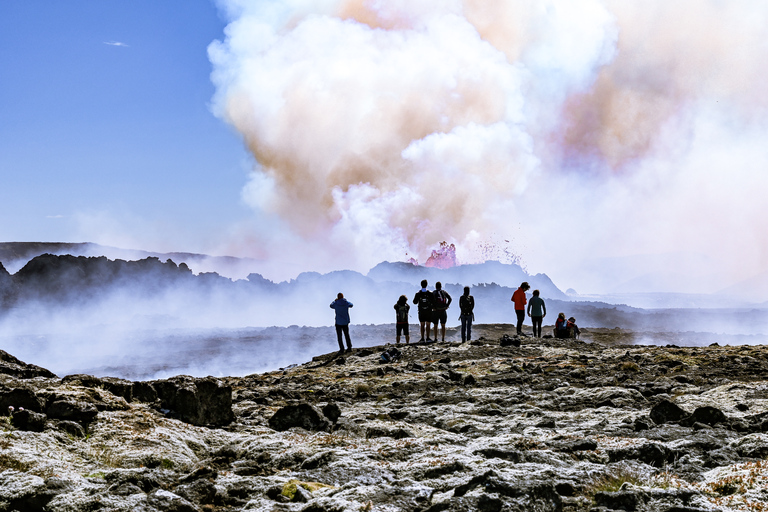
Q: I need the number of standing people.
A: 7